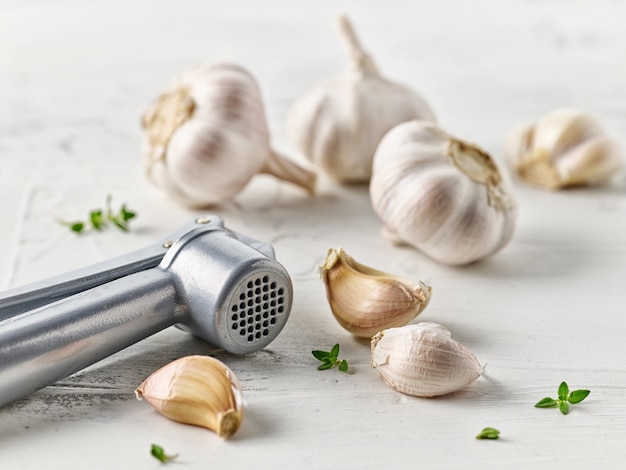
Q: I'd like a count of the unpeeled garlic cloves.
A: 3